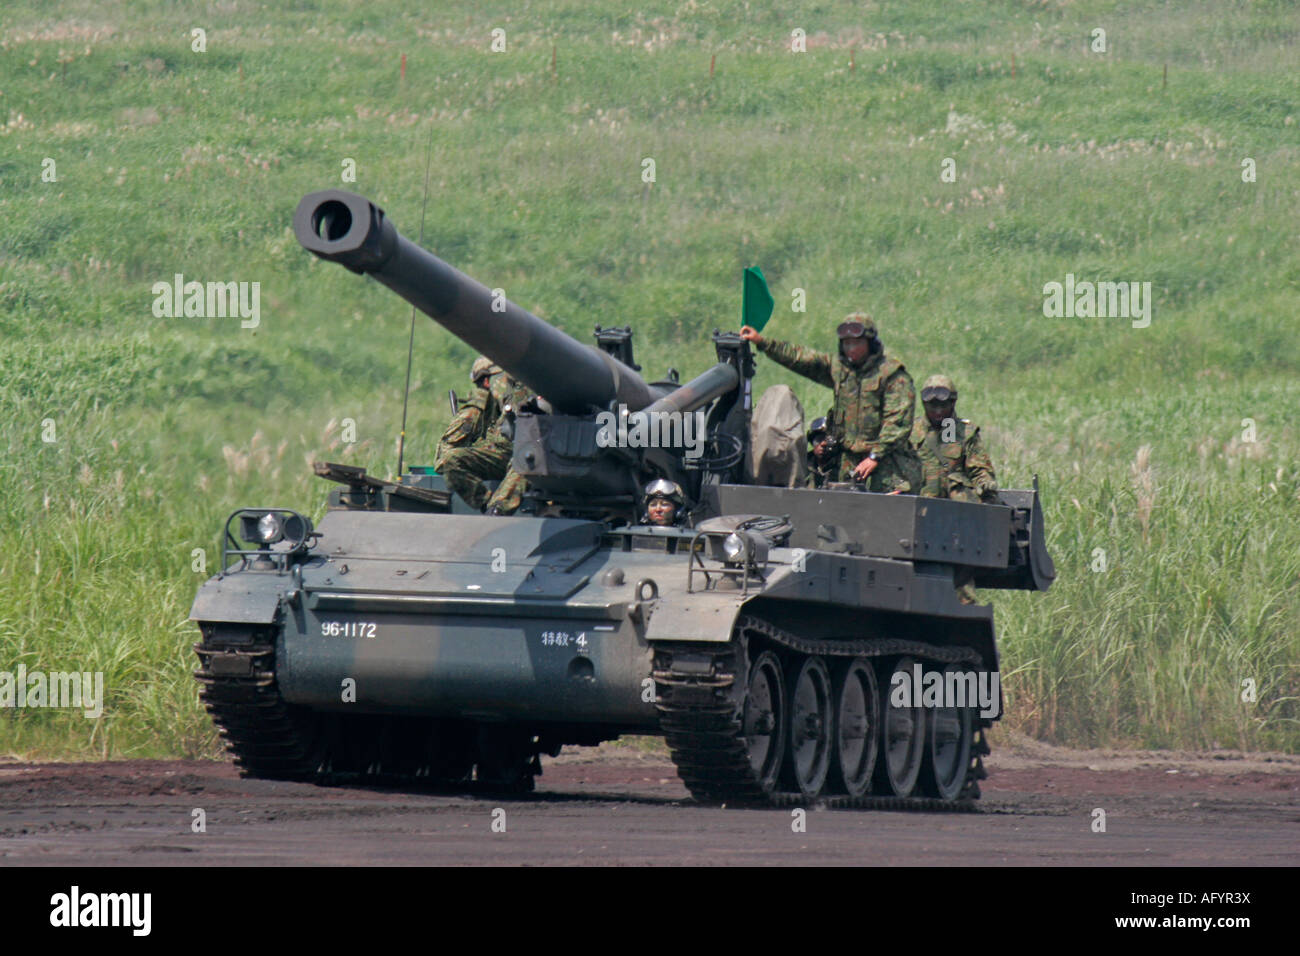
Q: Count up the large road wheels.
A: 5